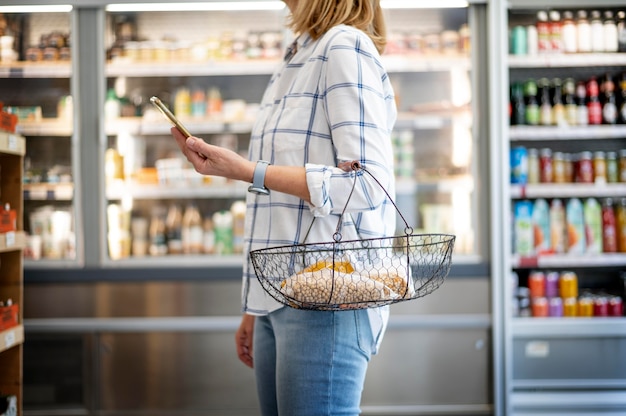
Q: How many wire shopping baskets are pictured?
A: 1